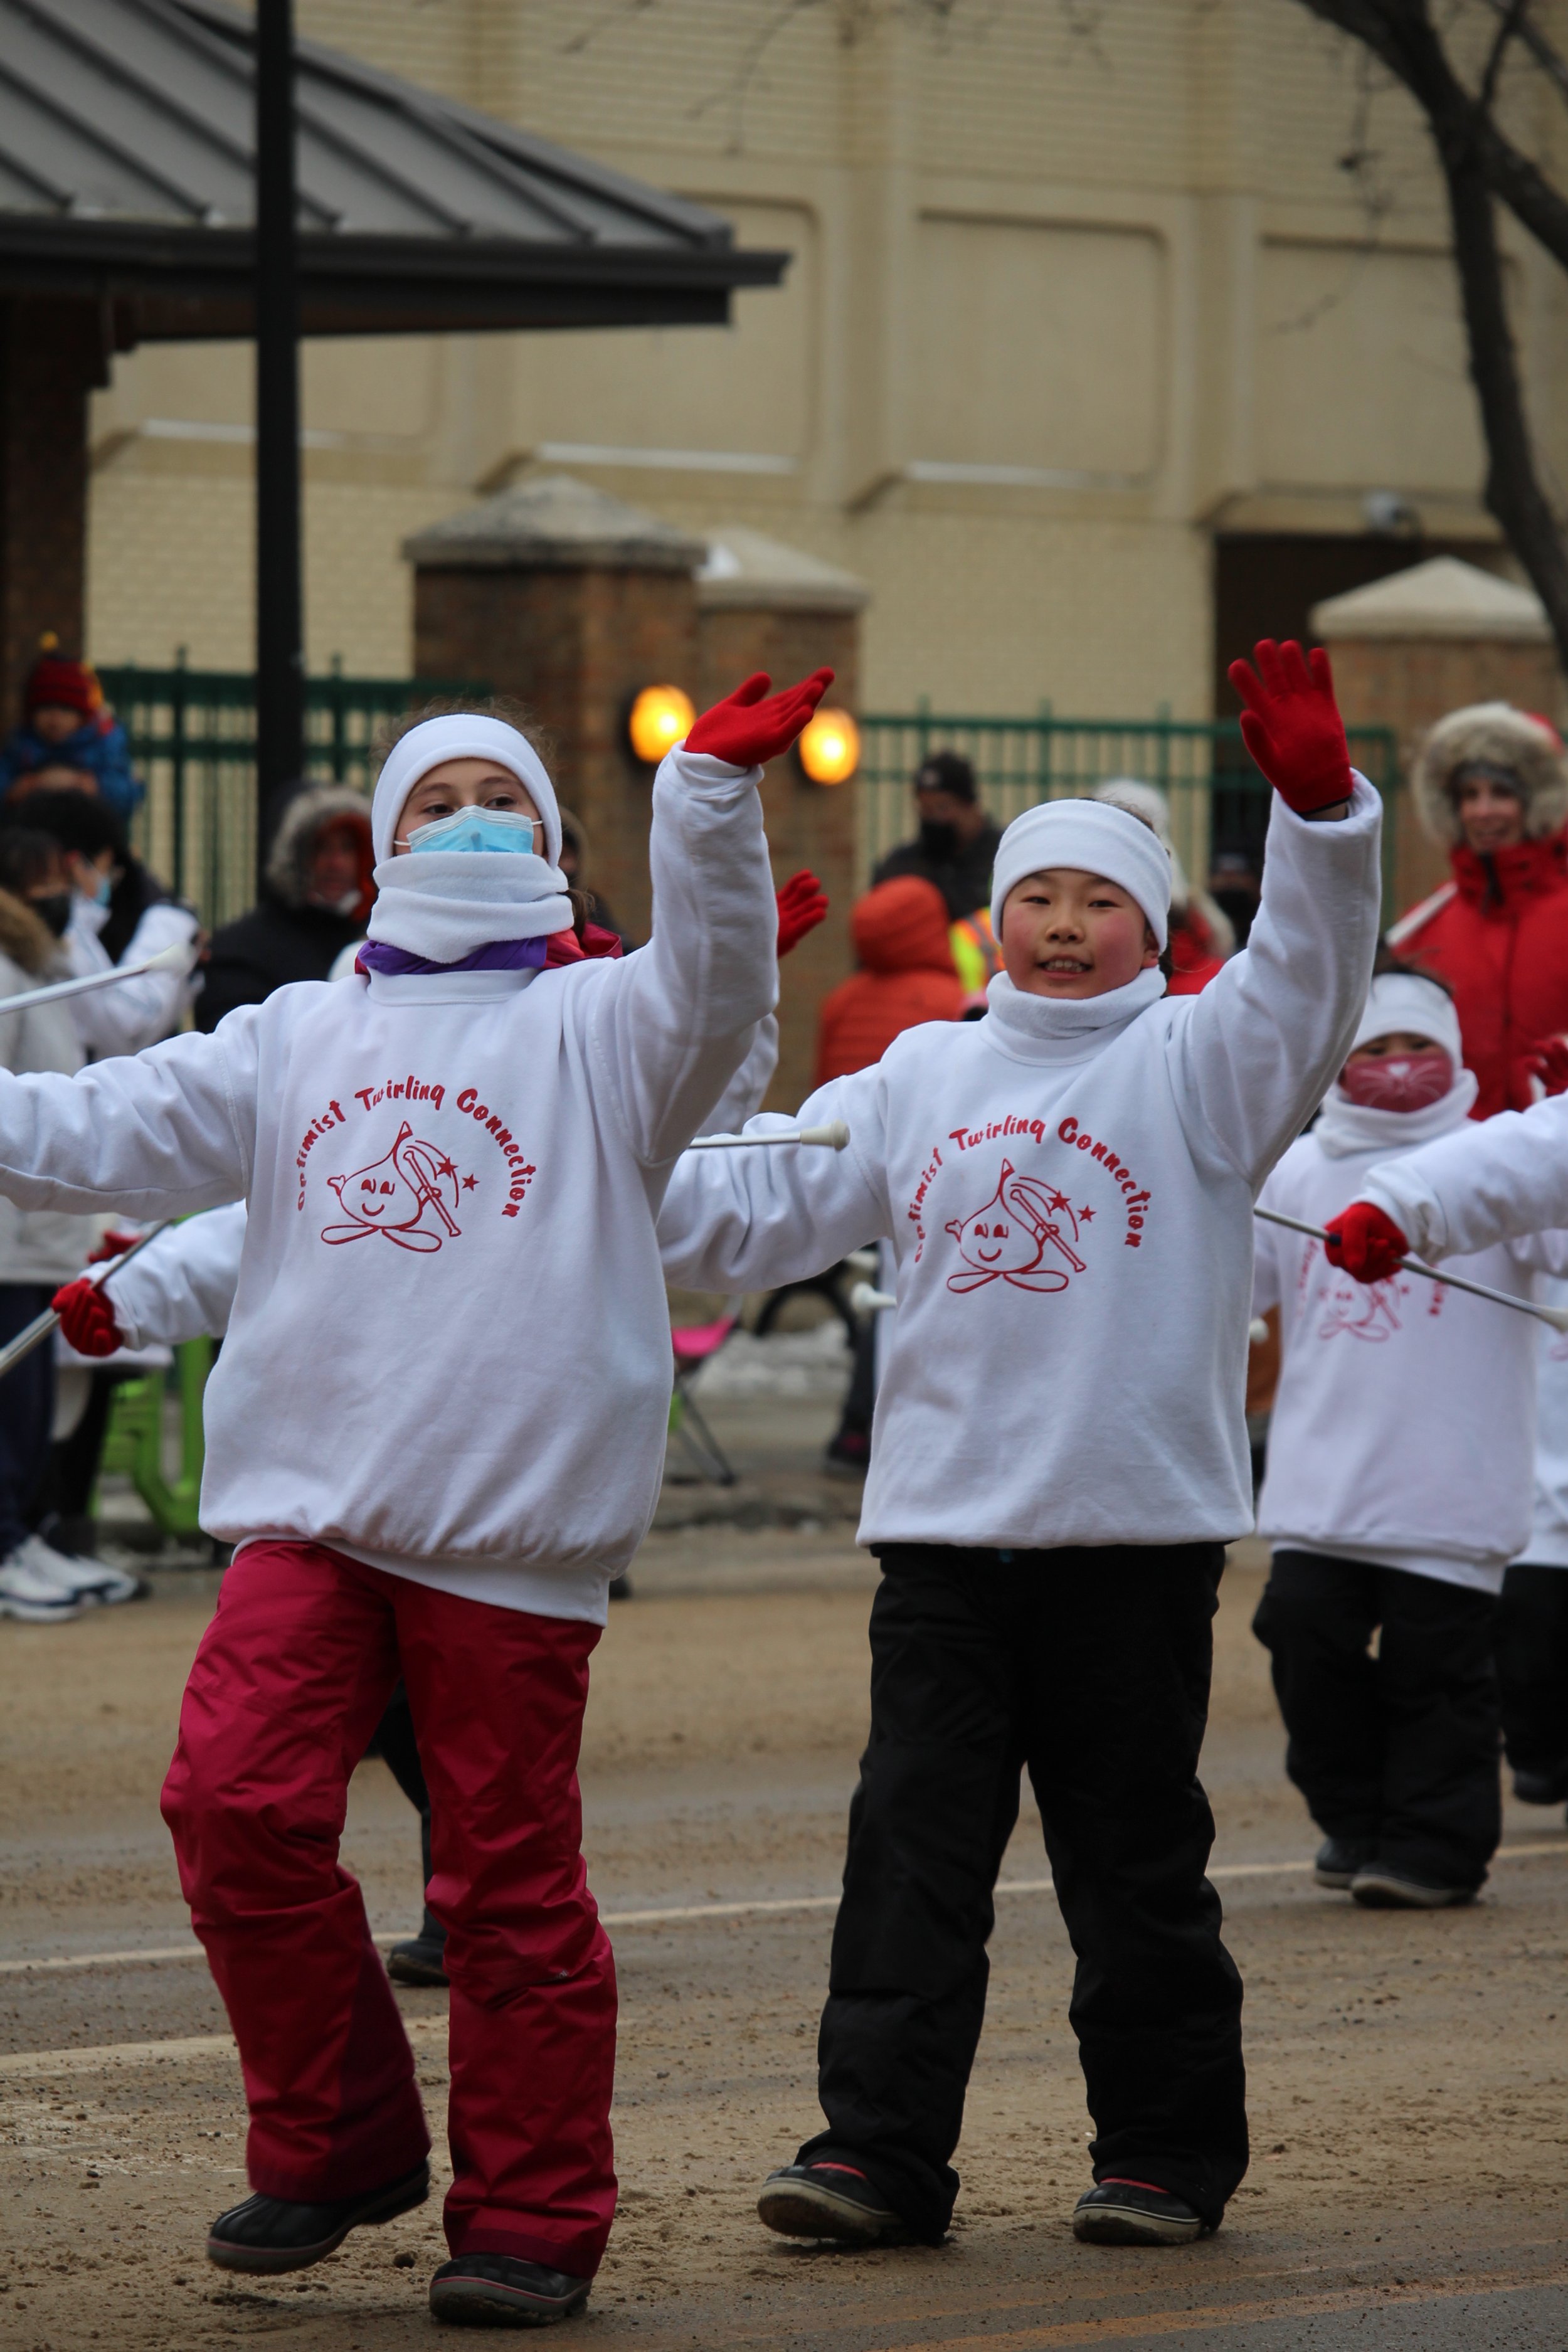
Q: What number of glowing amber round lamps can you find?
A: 2